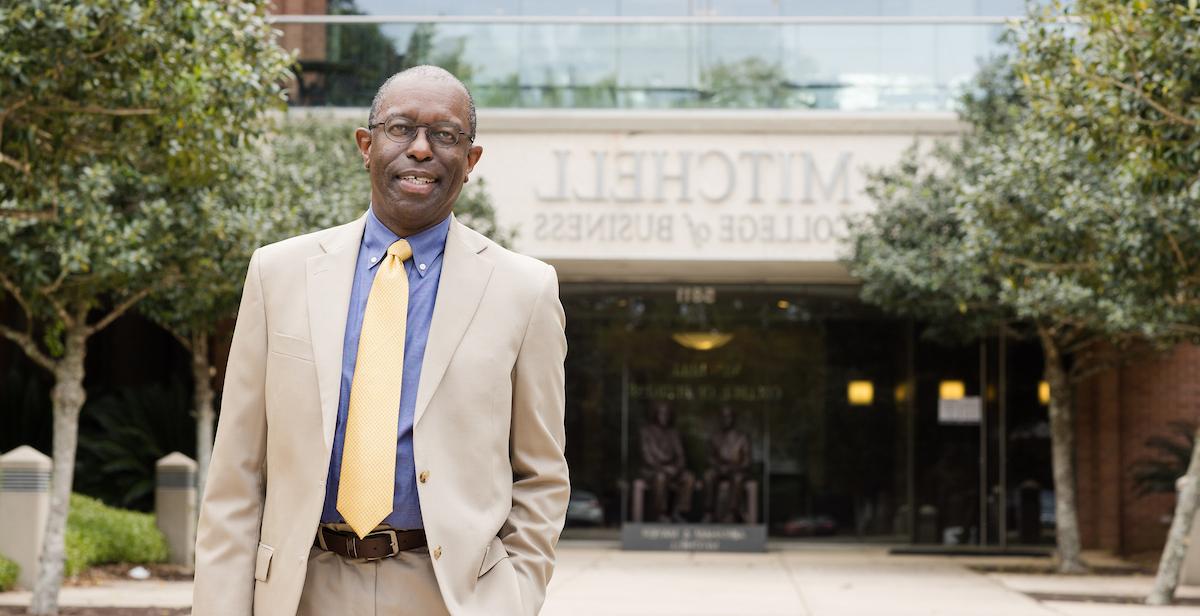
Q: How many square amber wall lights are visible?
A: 3